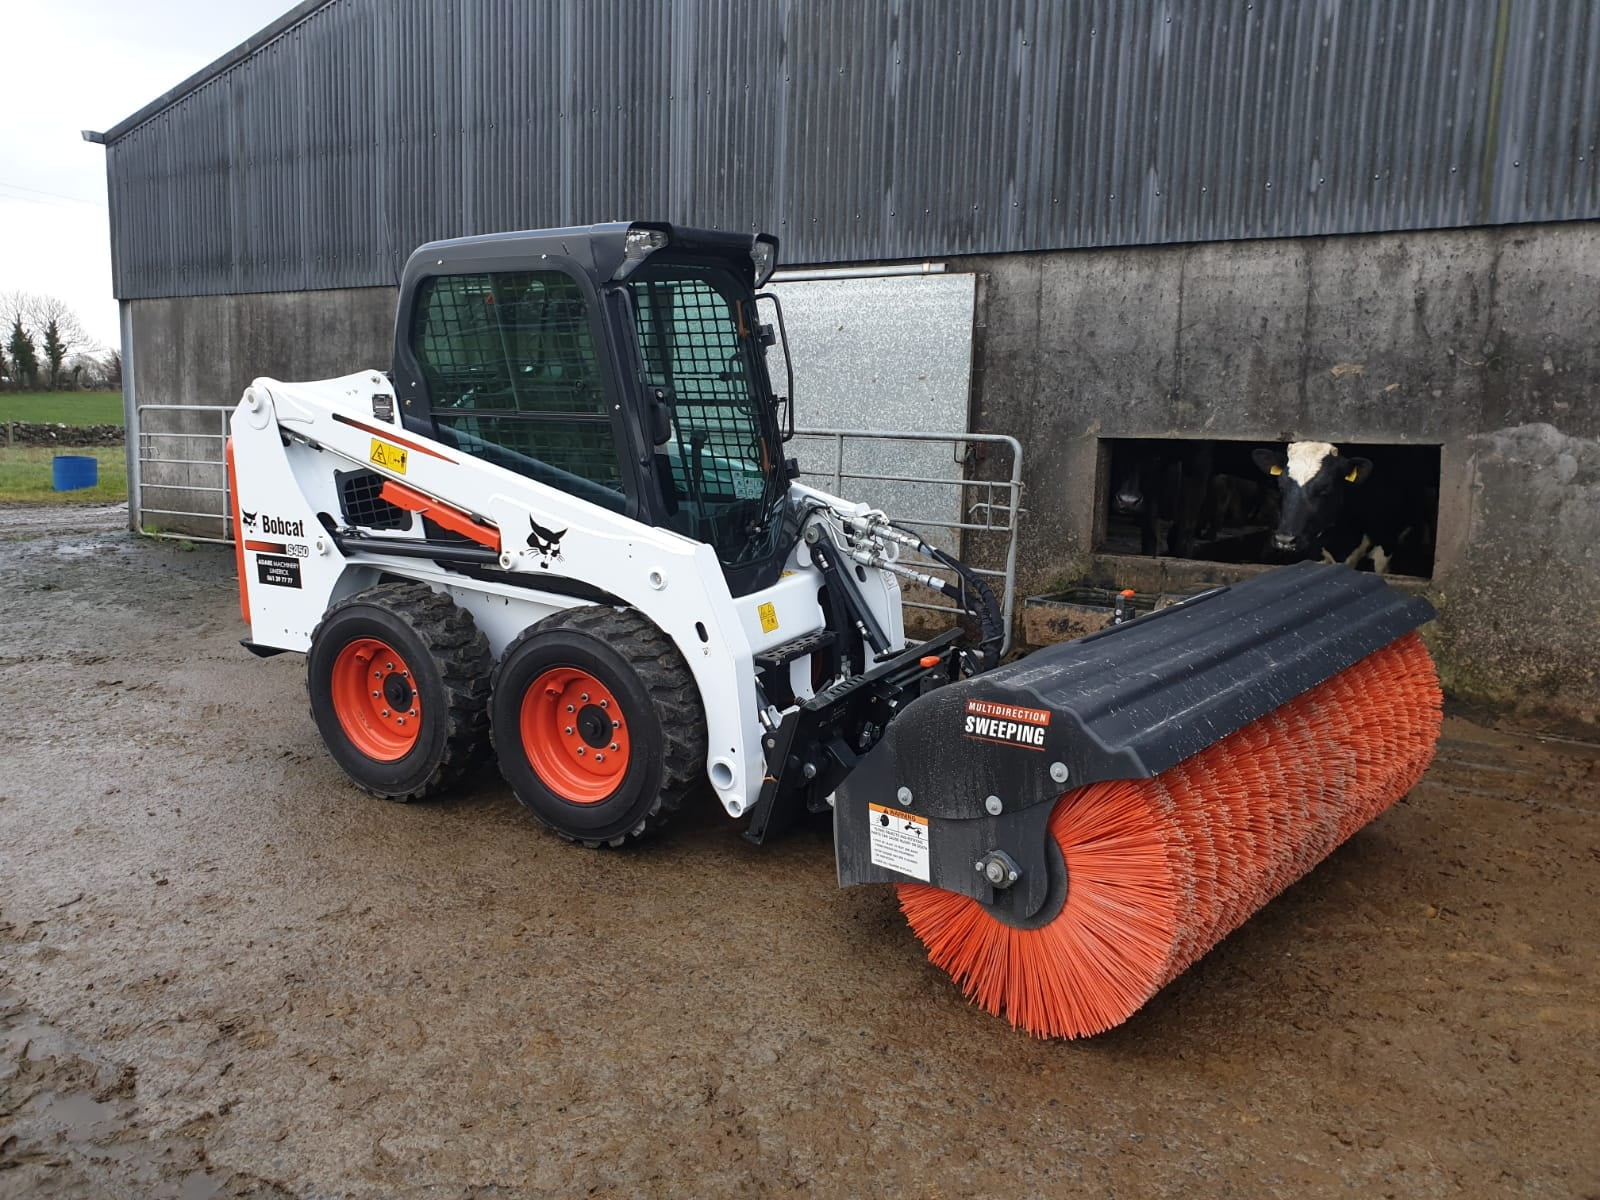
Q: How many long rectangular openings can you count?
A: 1